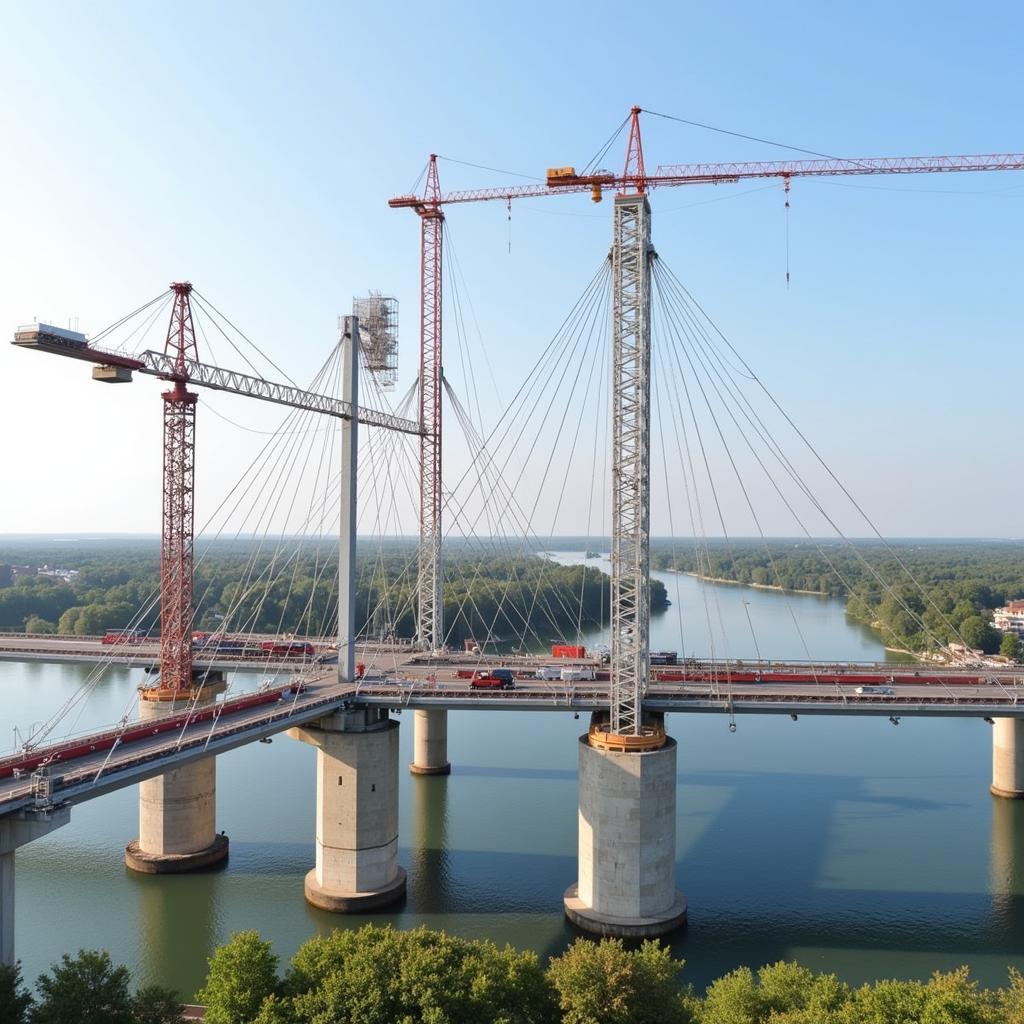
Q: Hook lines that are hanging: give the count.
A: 2